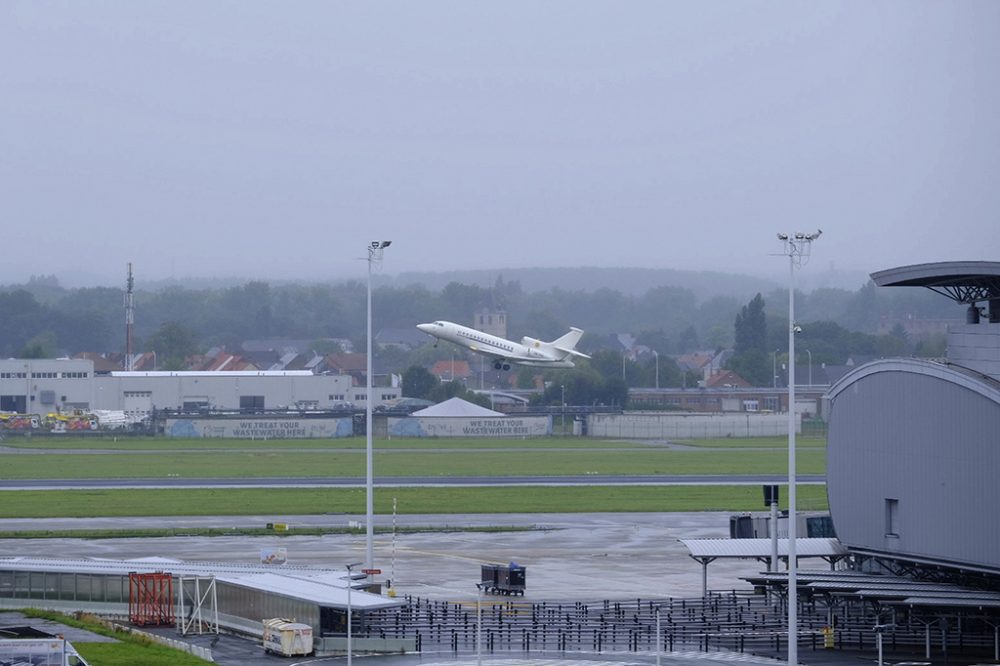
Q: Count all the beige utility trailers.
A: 1